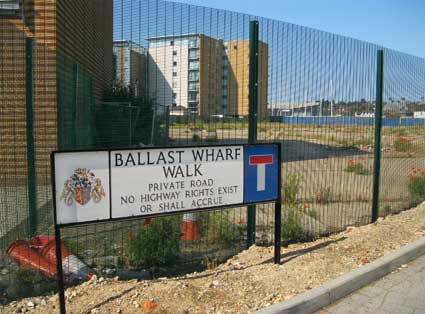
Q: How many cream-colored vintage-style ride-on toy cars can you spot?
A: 0